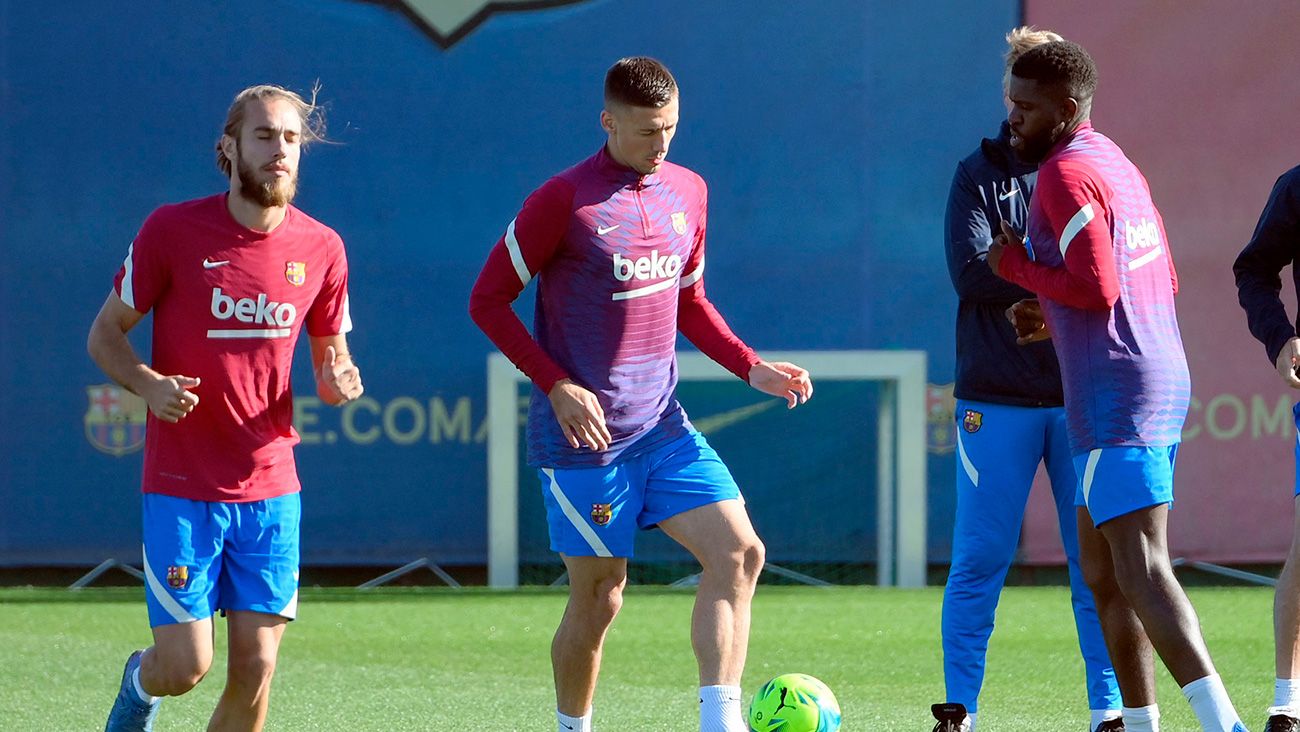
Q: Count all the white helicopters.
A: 0